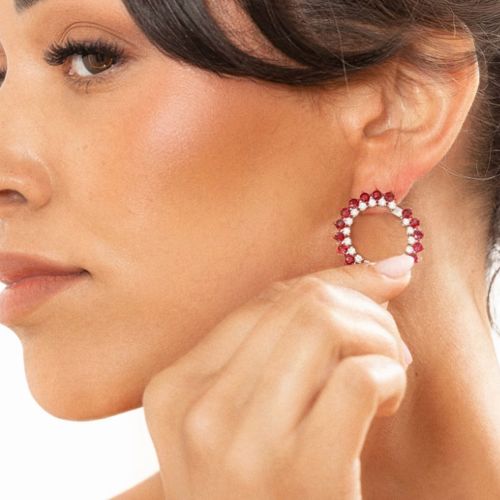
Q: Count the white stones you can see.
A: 14